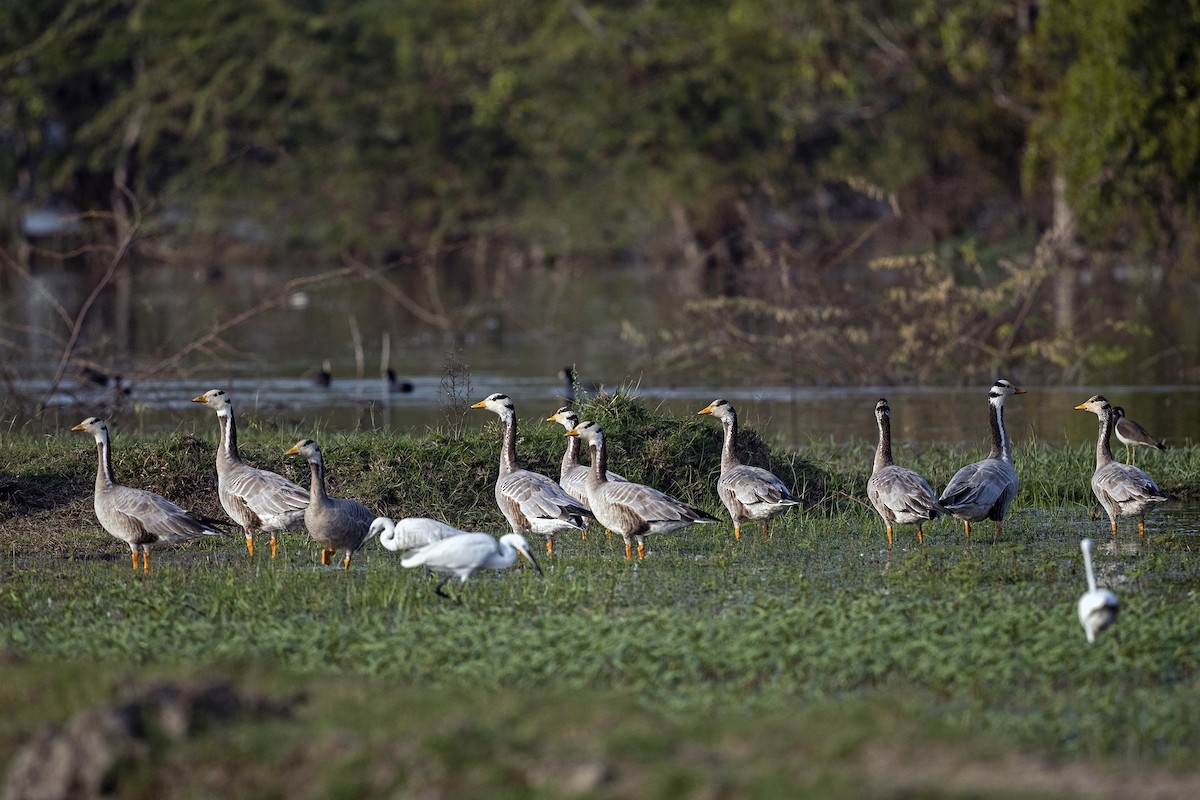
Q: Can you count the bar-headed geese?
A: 10